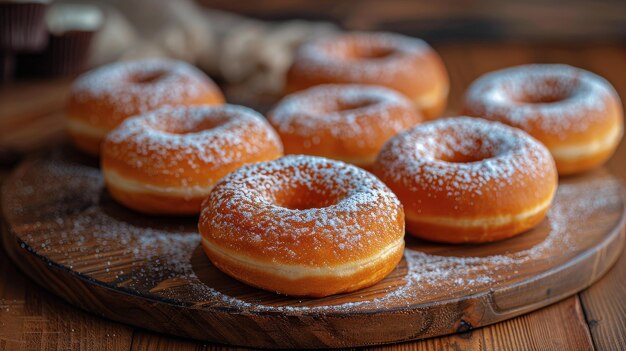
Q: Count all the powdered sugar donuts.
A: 7